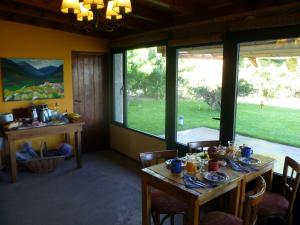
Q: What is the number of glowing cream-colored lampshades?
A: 5